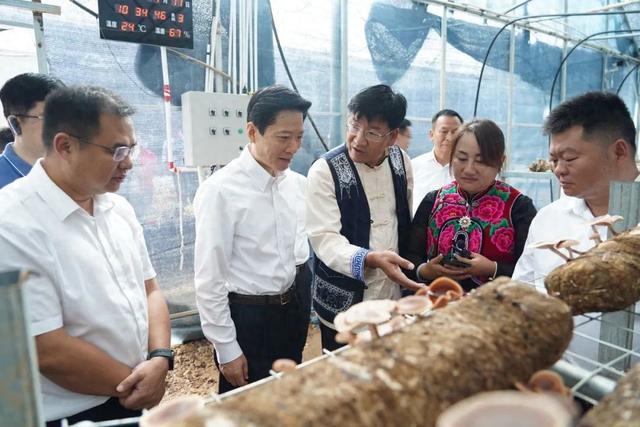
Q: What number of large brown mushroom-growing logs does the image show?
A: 3